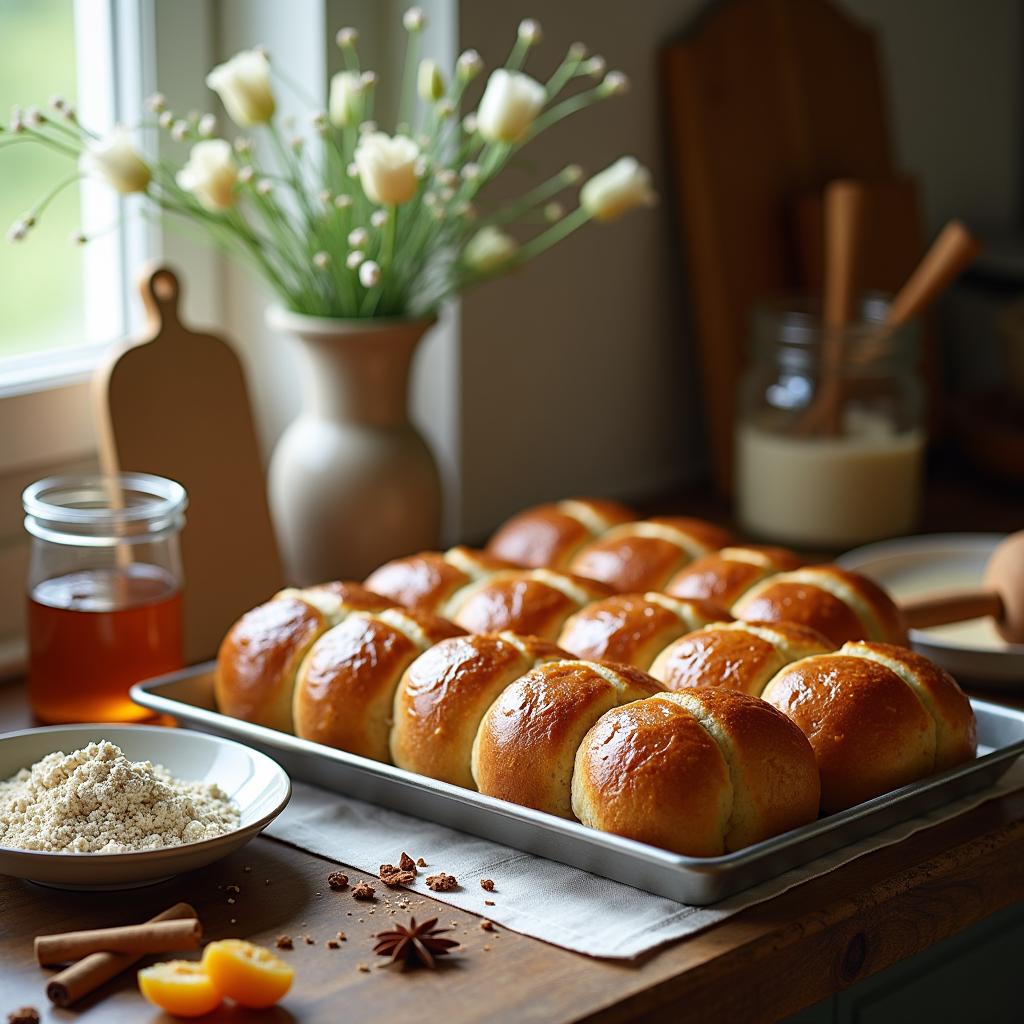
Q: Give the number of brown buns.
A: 14